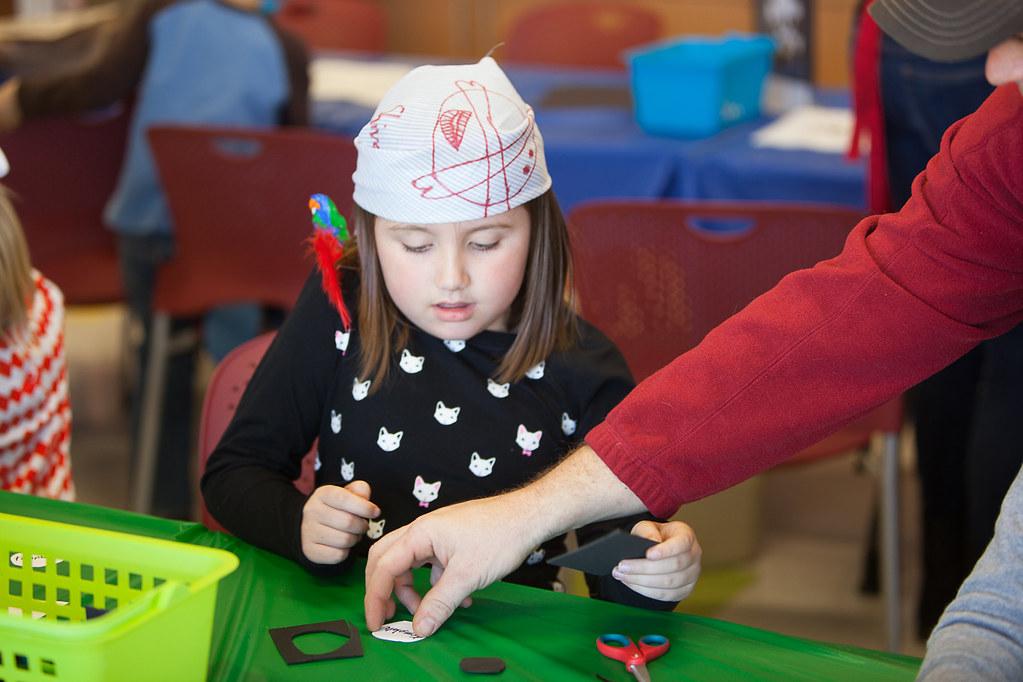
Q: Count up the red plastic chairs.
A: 6